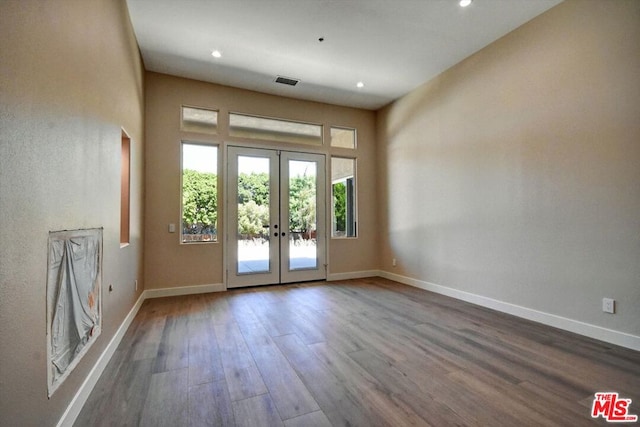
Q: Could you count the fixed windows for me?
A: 5